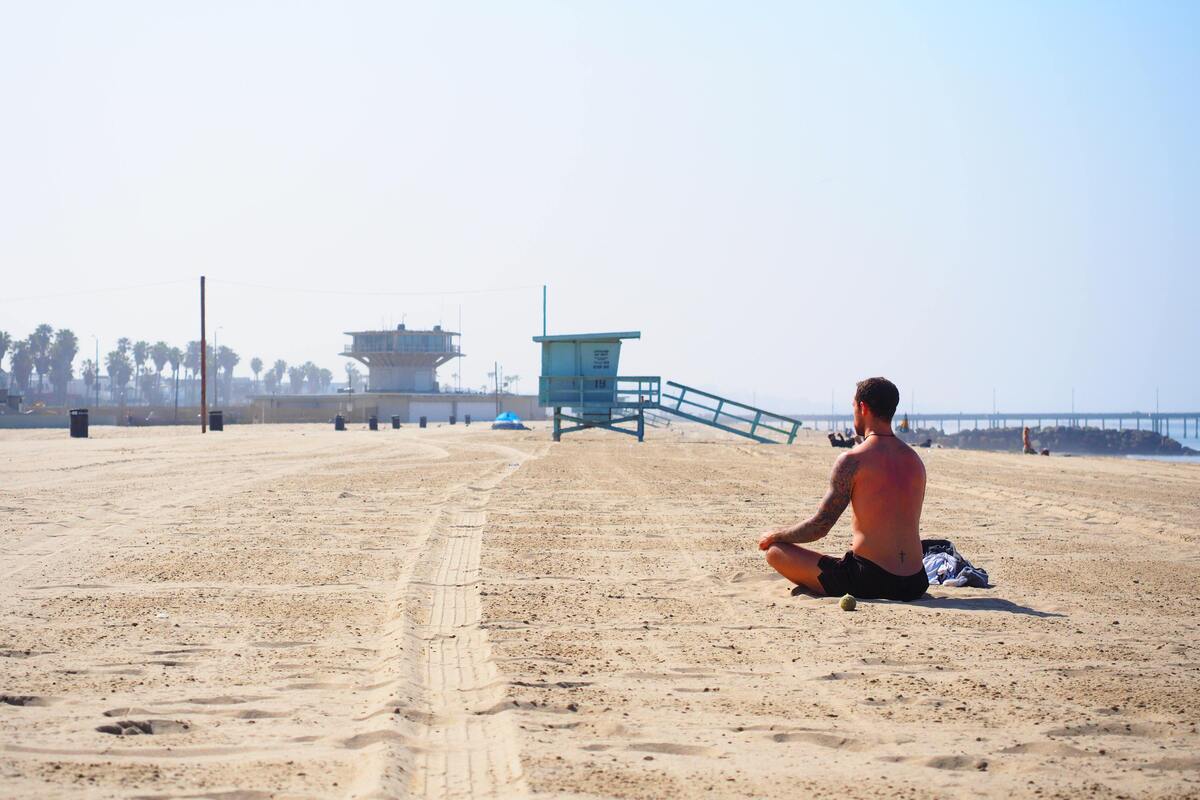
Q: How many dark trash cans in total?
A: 8